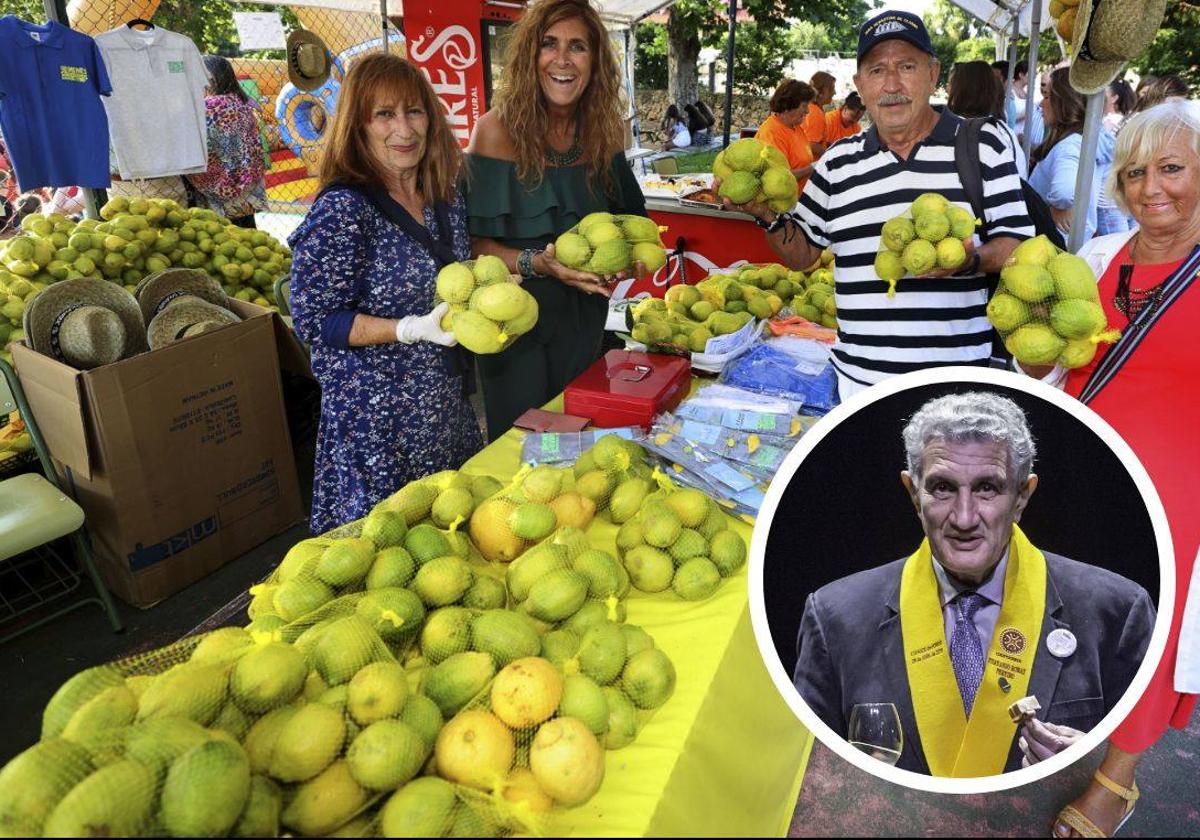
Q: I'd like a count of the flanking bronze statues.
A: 0